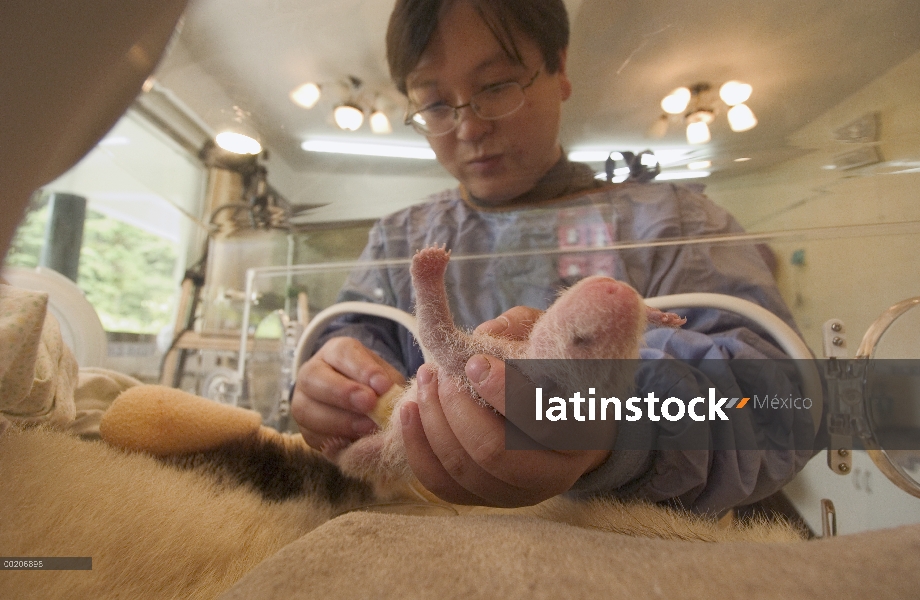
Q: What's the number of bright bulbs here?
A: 8